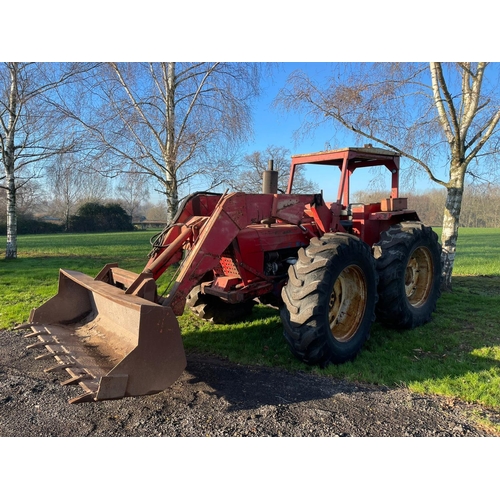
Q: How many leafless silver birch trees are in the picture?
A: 3